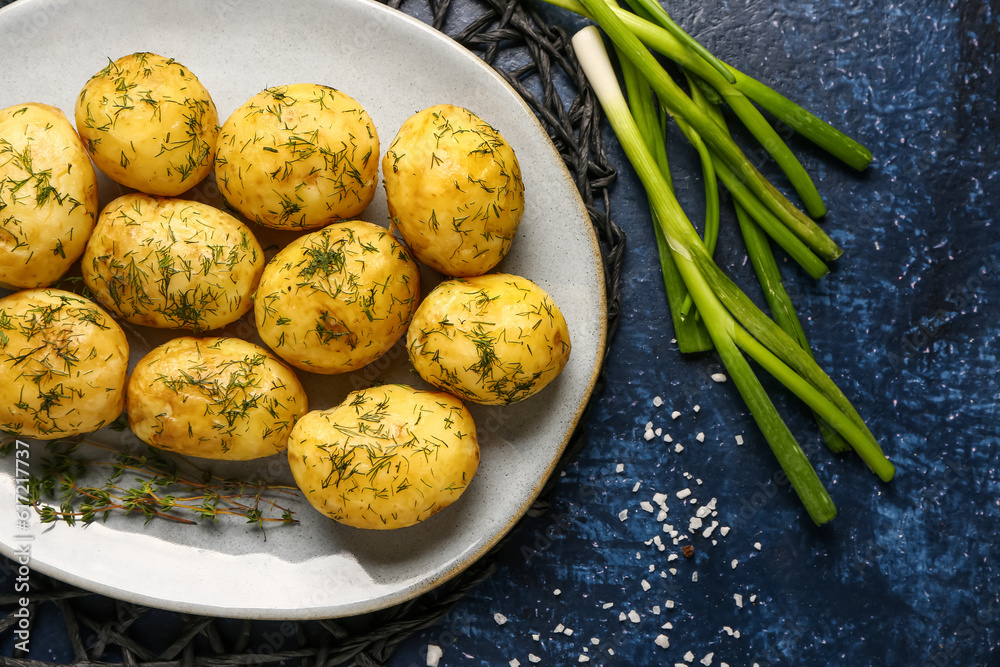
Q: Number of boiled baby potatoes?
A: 10